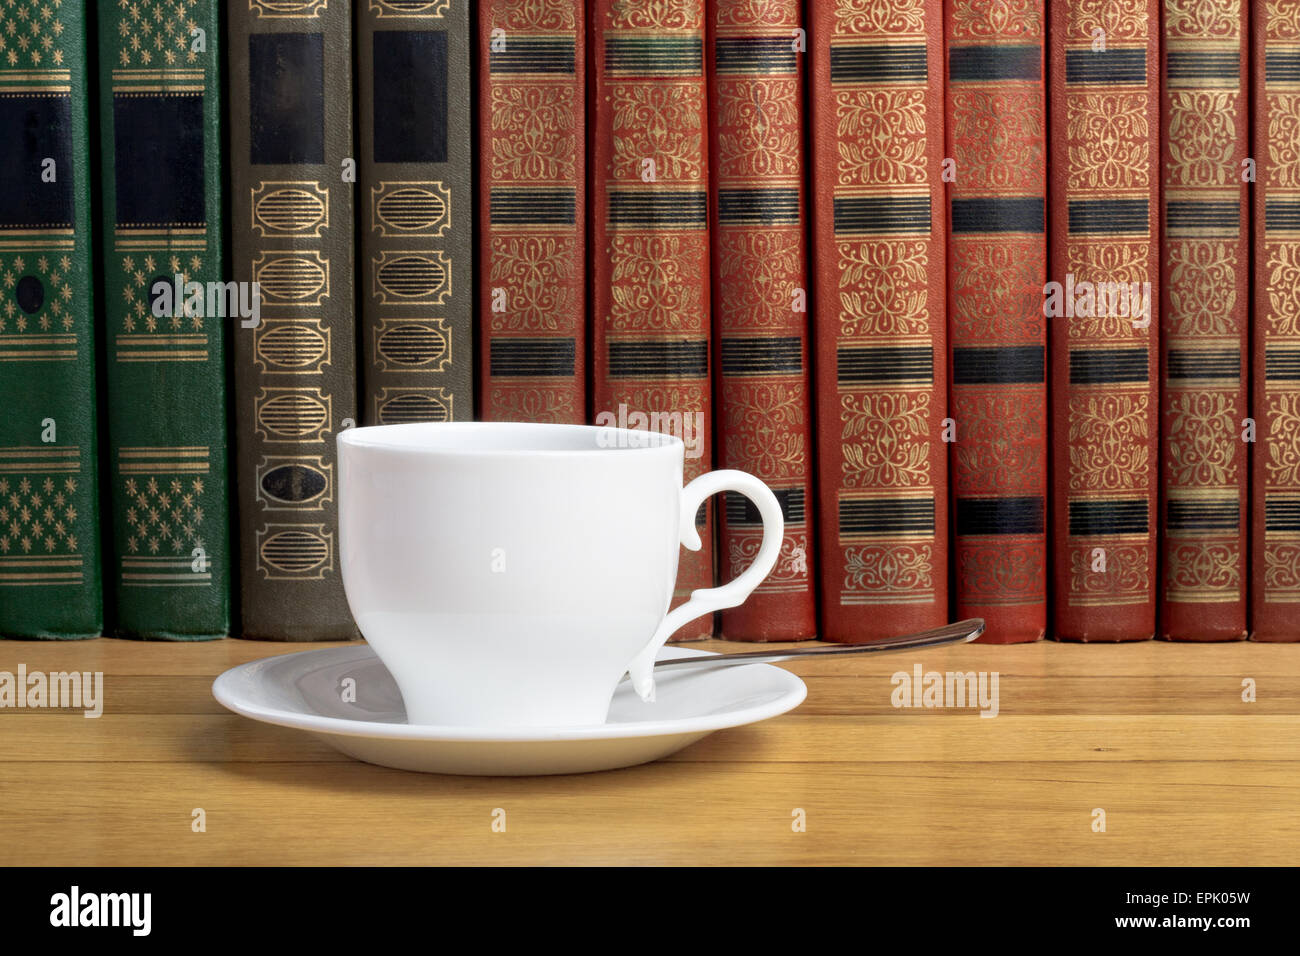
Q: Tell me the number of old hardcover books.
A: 12